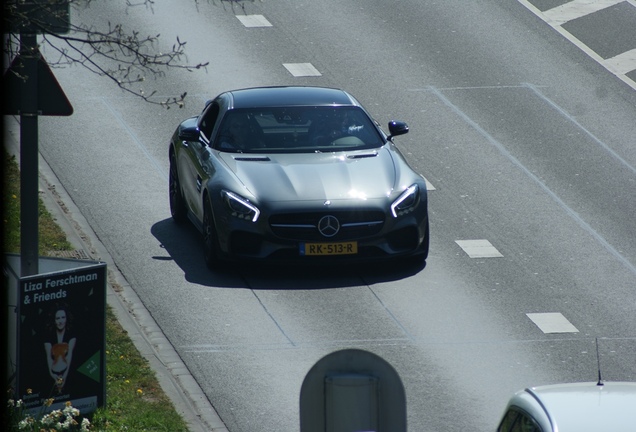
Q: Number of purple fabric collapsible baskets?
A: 0